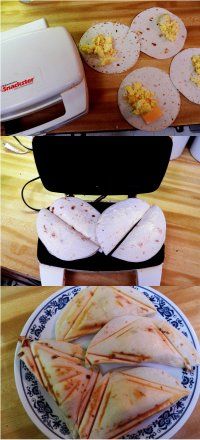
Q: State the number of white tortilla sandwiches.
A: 4